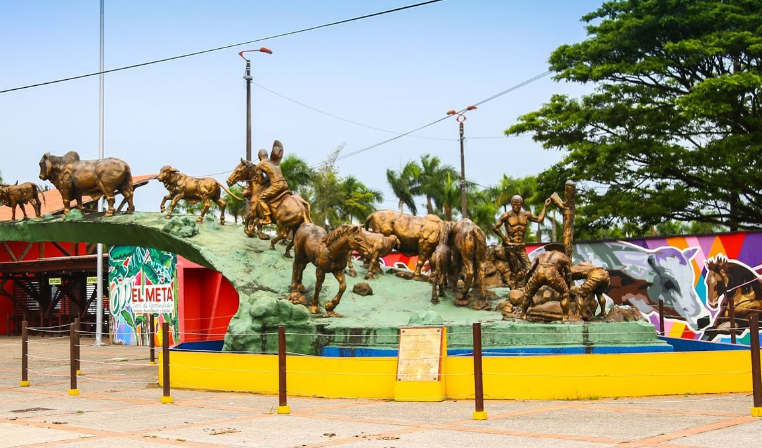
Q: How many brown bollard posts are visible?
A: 10